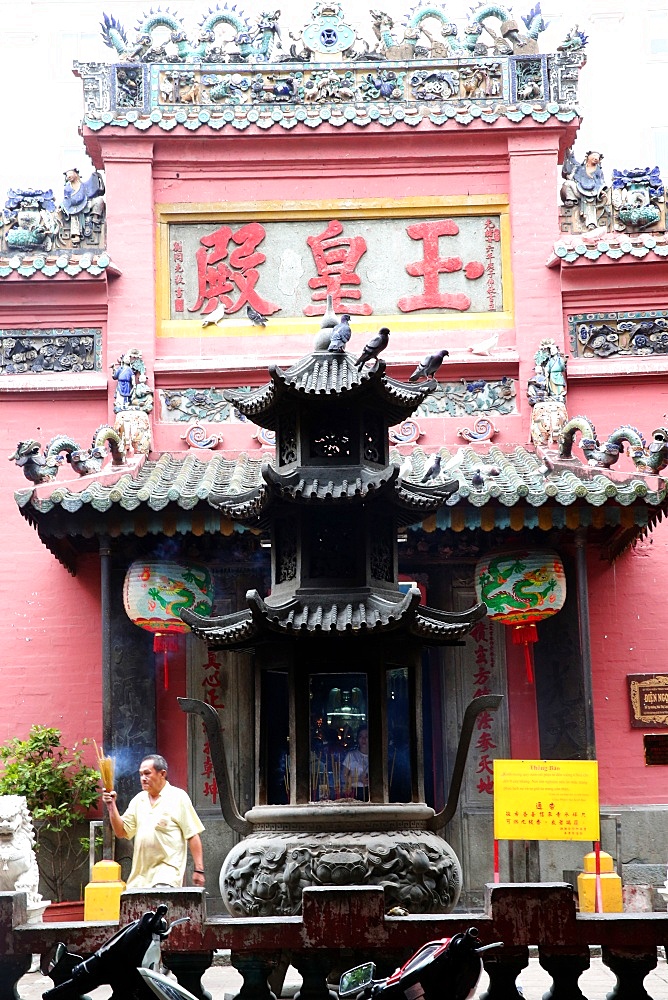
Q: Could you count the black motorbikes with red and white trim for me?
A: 1